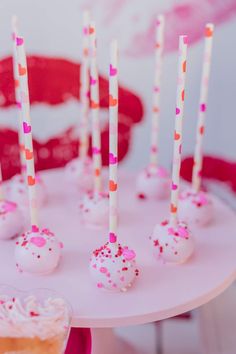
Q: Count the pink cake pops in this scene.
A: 9